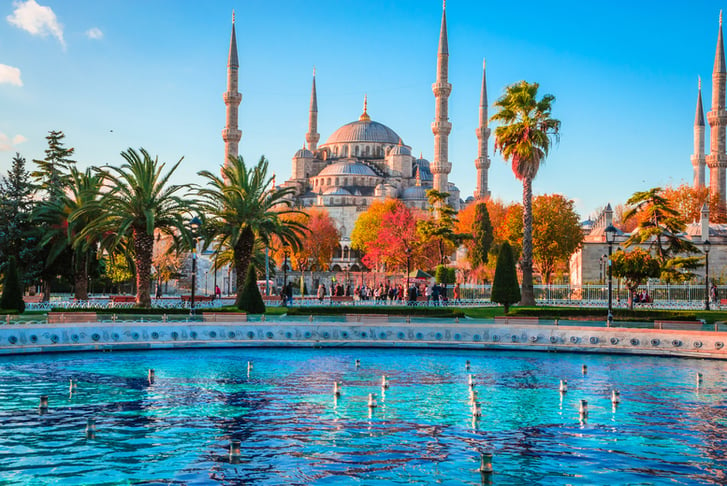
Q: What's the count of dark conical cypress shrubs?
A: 3